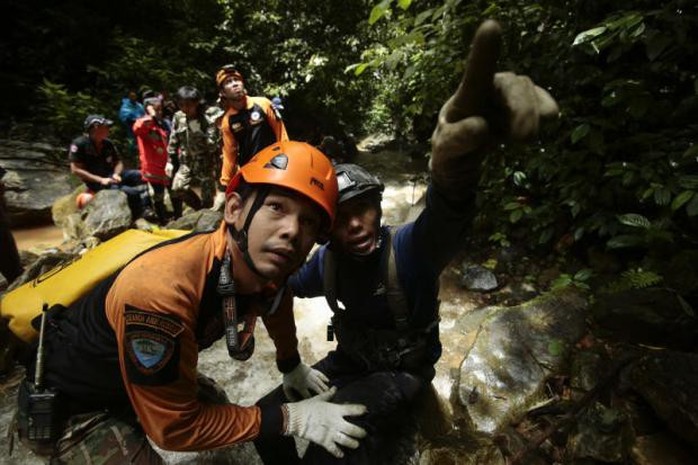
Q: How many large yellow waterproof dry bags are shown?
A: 1